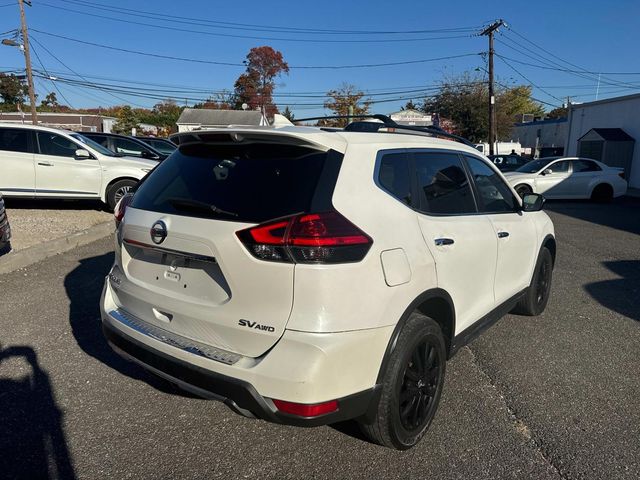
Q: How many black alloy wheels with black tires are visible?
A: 2